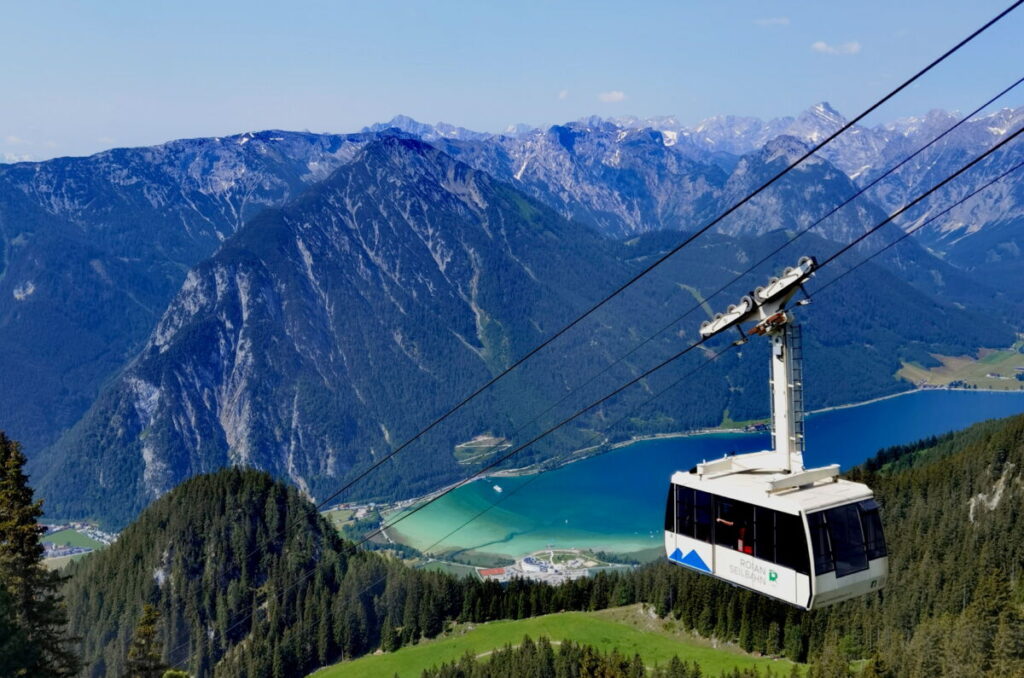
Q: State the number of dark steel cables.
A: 4